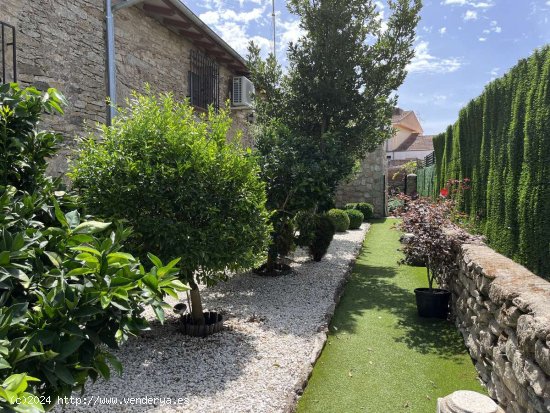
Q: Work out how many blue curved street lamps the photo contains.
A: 0